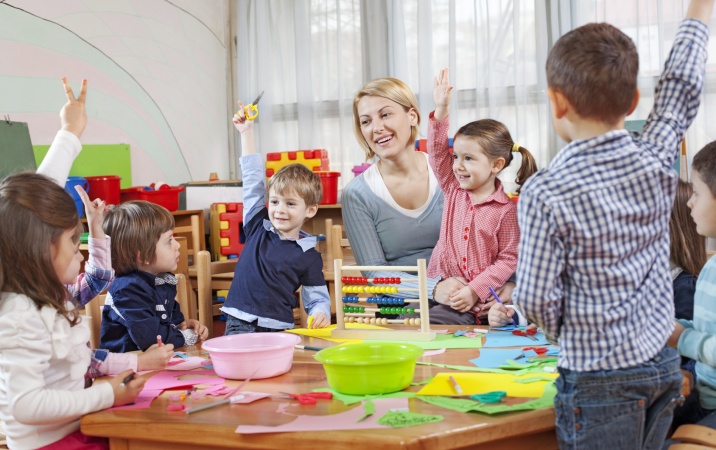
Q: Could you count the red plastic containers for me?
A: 3